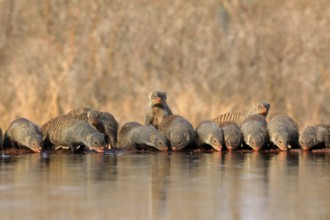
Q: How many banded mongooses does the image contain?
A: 12